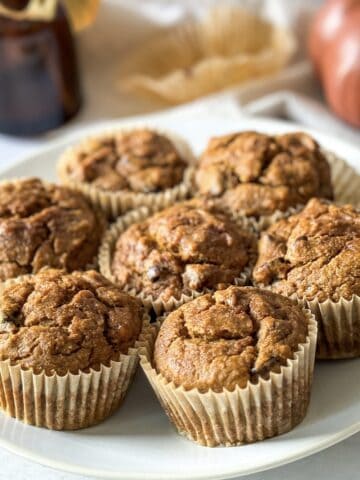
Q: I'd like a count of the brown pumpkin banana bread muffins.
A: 7